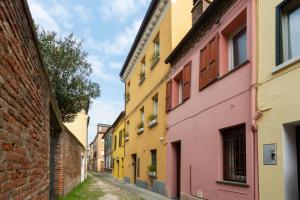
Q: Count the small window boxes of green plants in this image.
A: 7